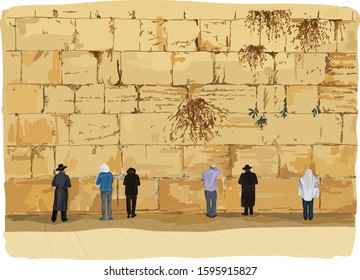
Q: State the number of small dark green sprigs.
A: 4